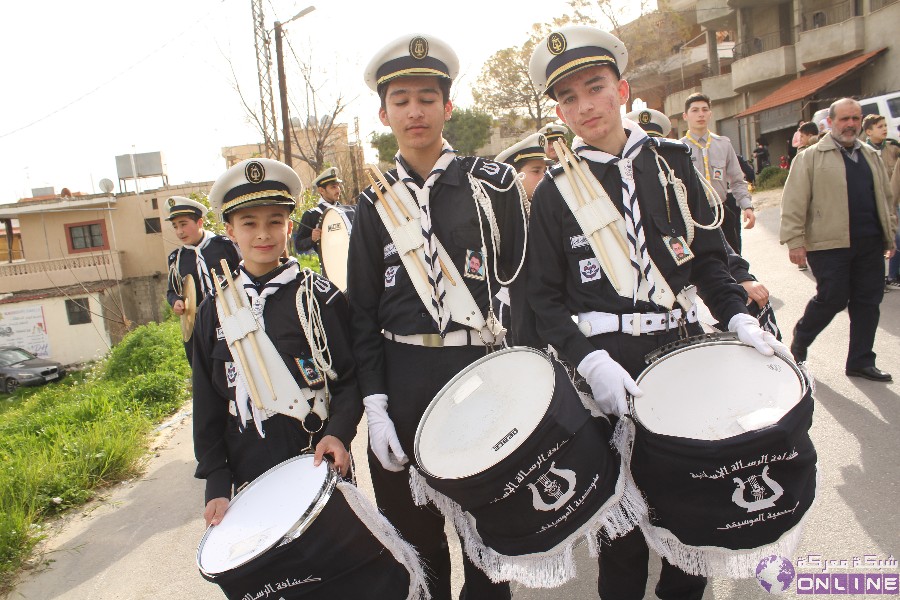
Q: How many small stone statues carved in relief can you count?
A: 0